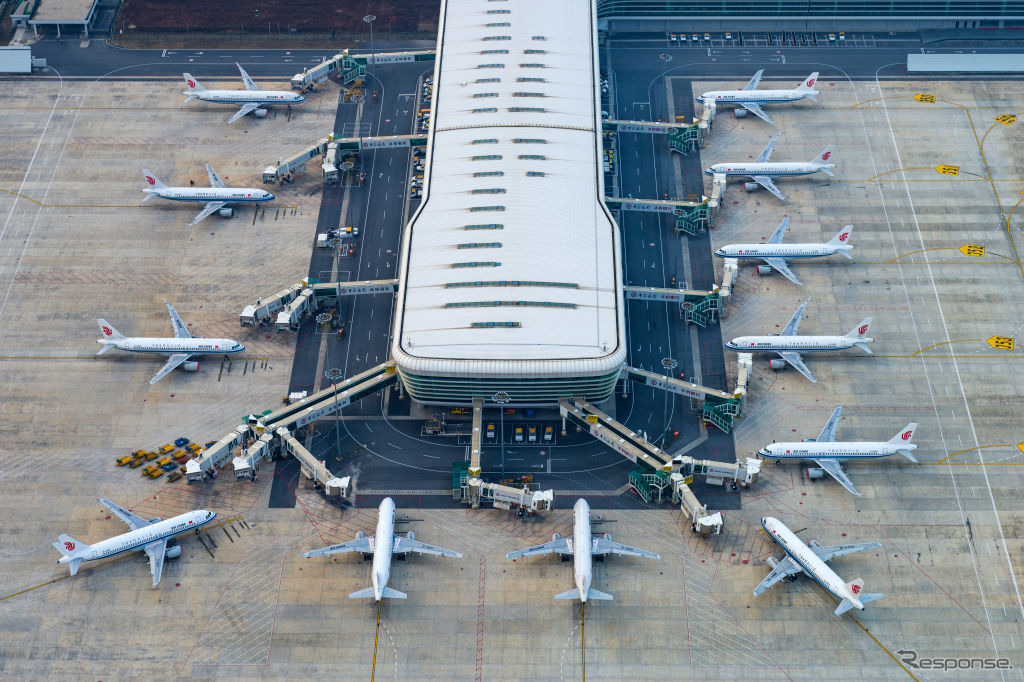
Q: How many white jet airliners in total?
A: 12